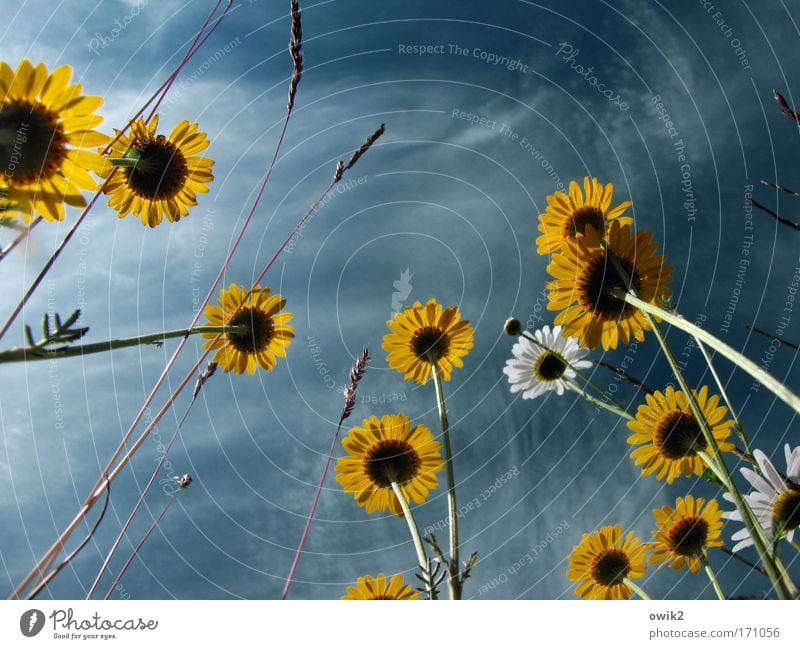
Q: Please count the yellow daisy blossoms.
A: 11